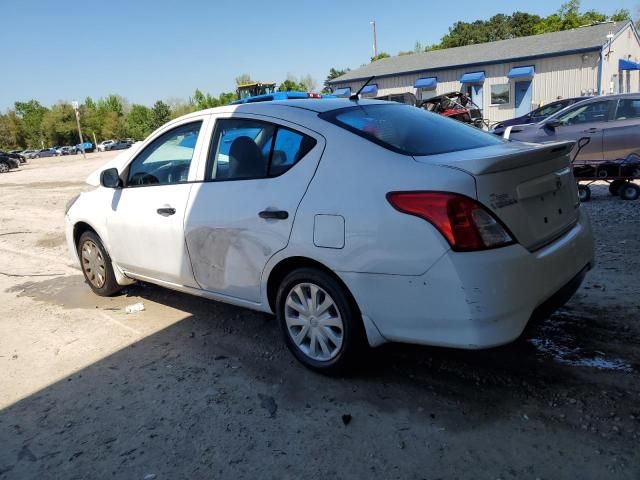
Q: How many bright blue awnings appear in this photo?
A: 6